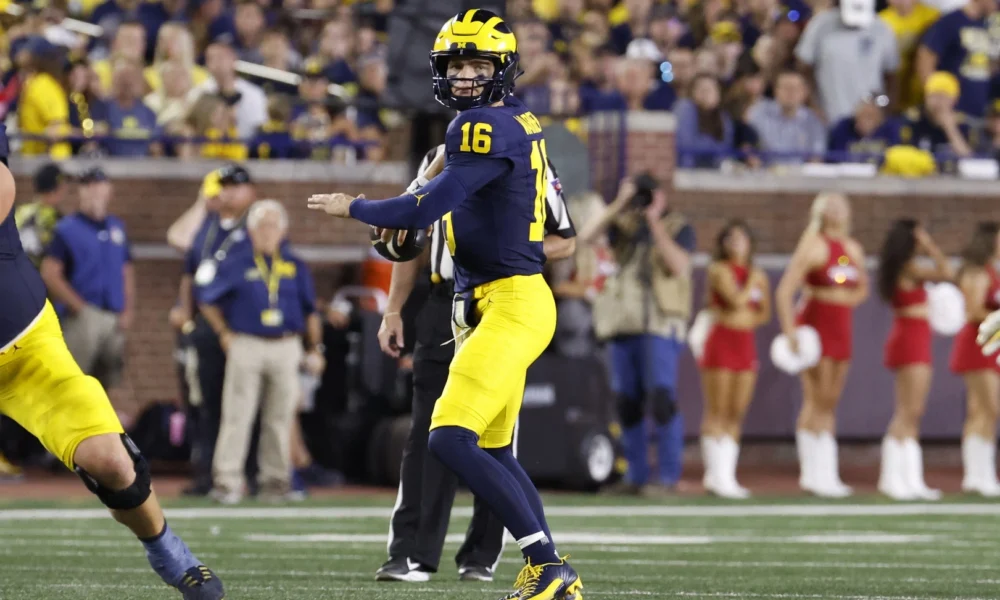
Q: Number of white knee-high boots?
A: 8